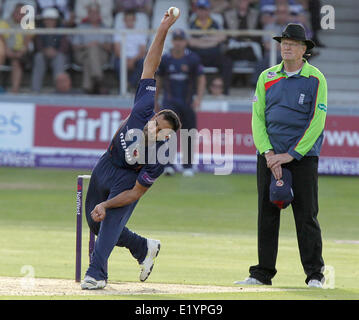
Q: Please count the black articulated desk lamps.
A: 0